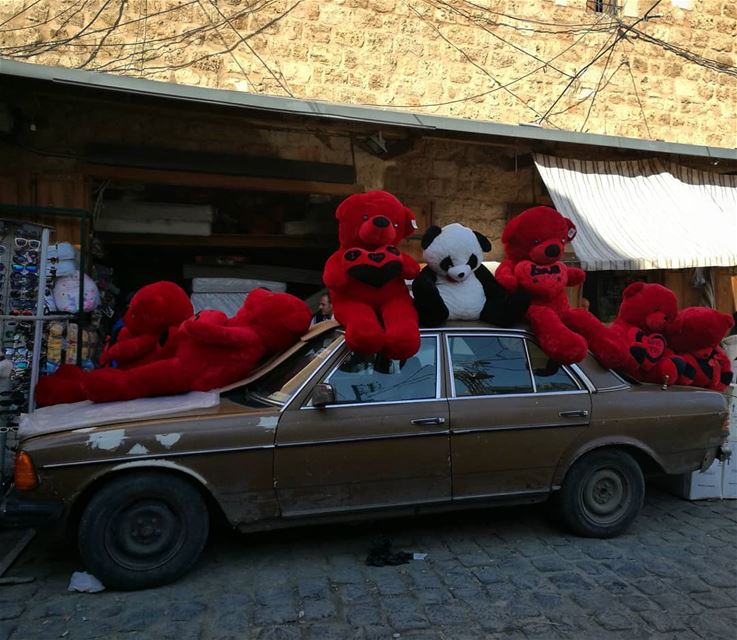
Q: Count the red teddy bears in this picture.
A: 6